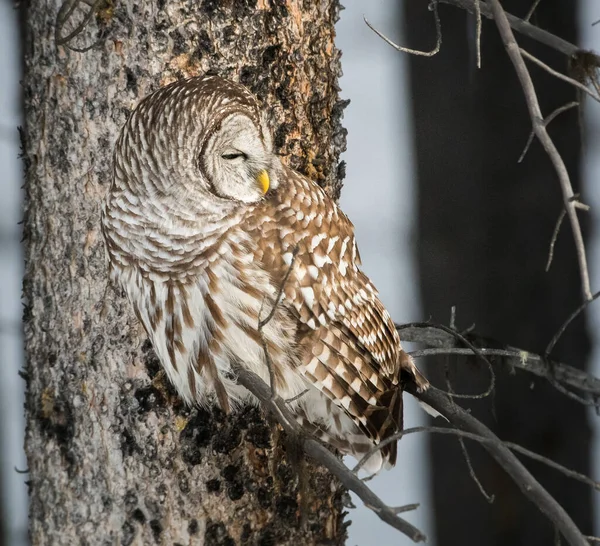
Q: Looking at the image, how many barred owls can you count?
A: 1